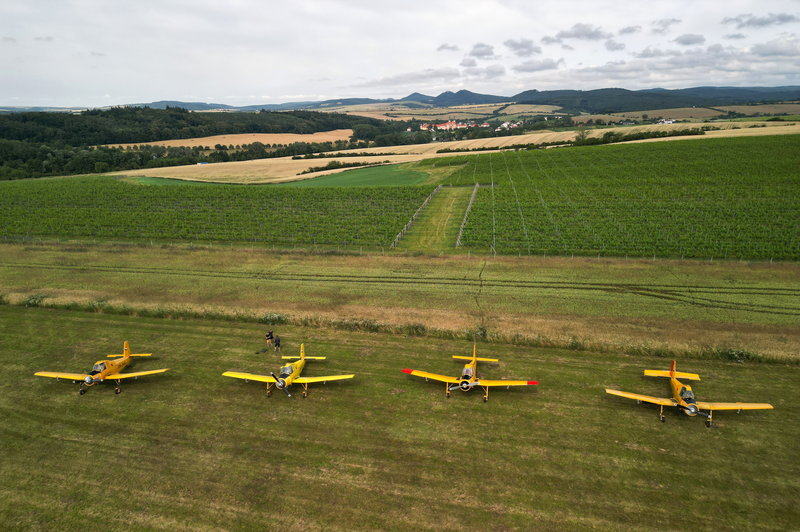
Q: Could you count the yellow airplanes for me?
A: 4